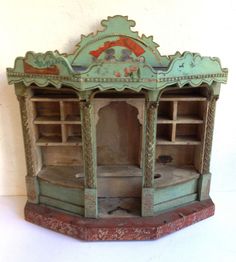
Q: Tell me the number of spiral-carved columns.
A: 4